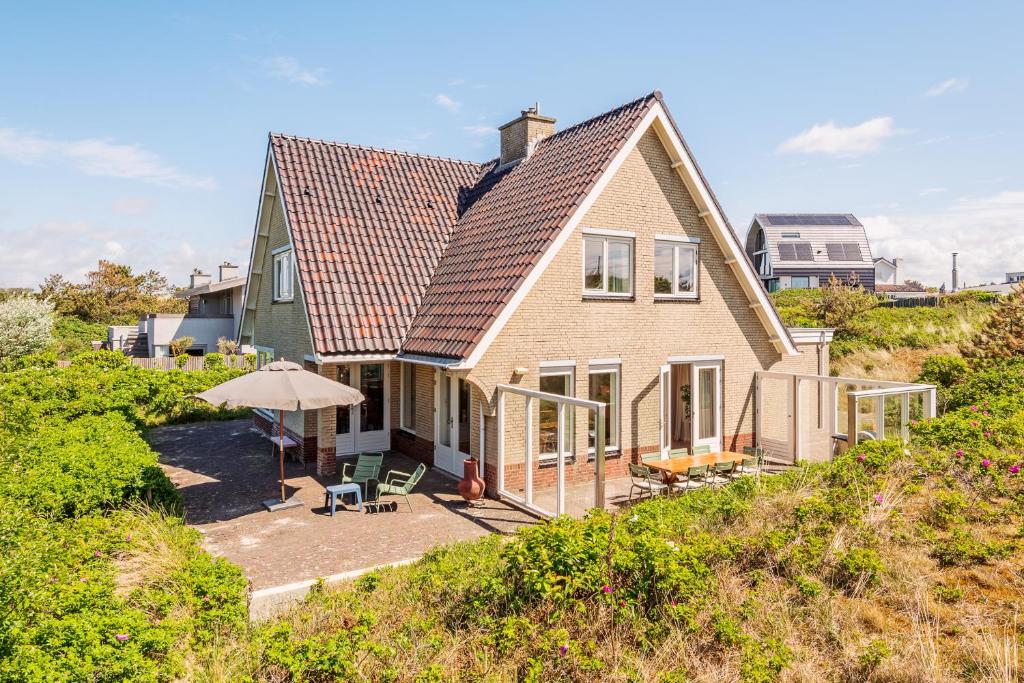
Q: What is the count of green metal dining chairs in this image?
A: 8